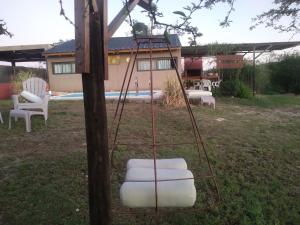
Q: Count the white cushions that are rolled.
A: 3